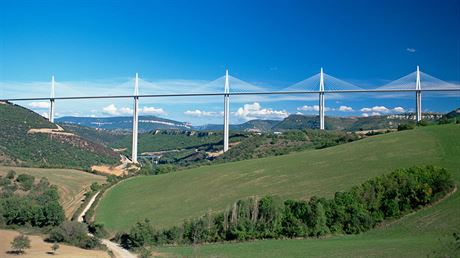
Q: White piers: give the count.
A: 5